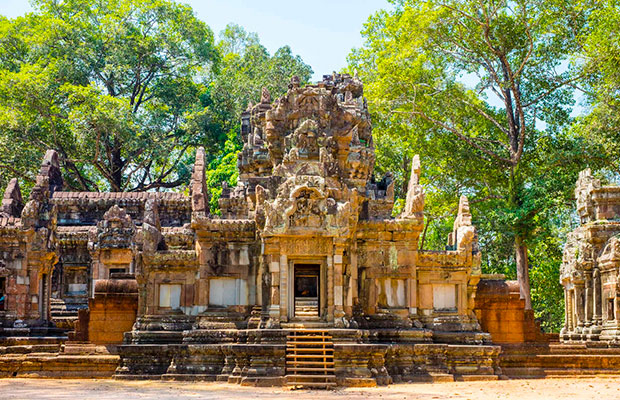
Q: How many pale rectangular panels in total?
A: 4